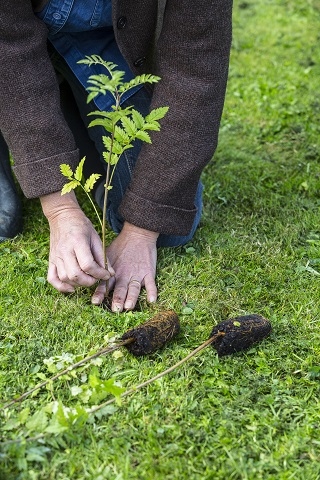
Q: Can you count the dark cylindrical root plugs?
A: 2